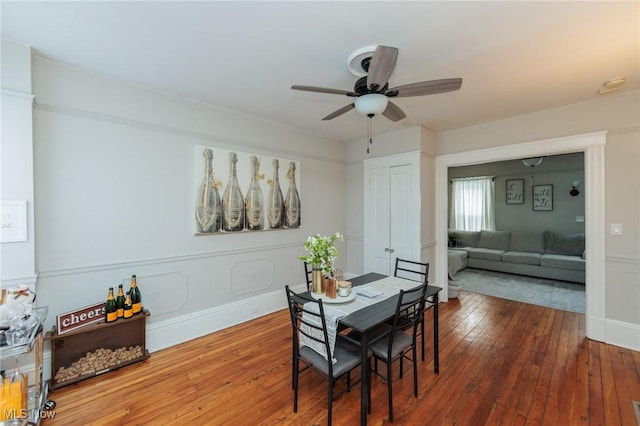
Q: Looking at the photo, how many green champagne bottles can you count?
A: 4